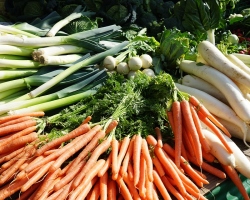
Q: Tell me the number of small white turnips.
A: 6